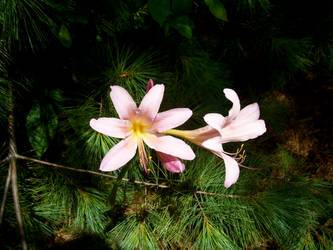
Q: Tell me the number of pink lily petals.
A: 12